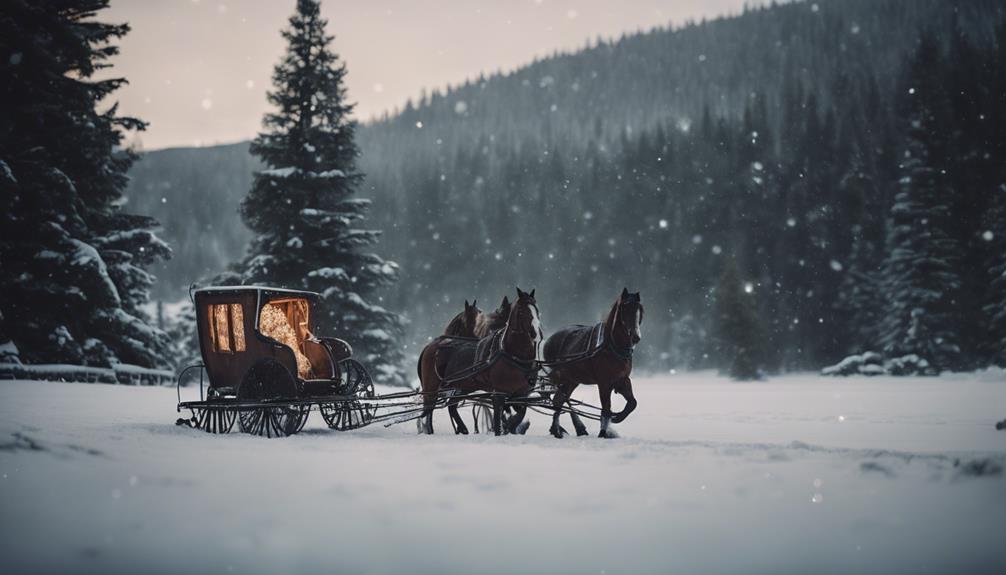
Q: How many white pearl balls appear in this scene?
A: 0